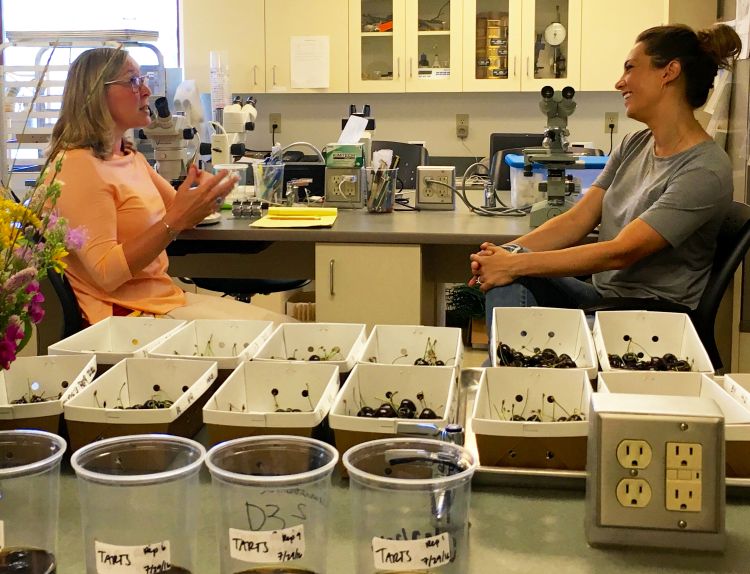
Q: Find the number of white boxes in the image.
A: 13